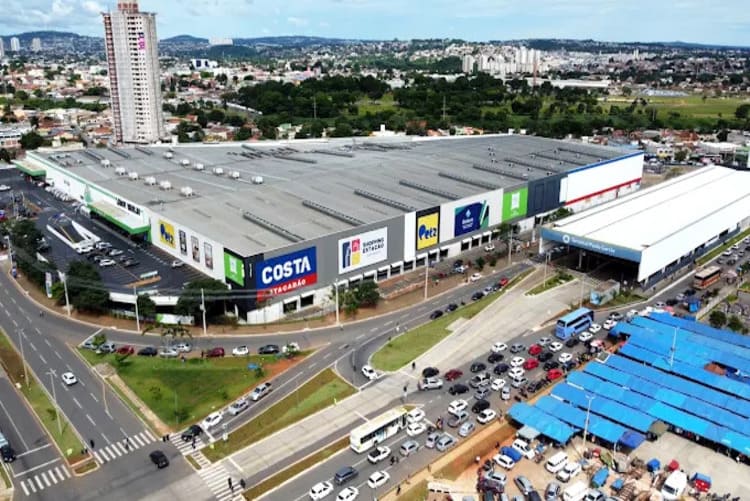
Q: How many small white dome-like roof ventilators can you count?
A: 12